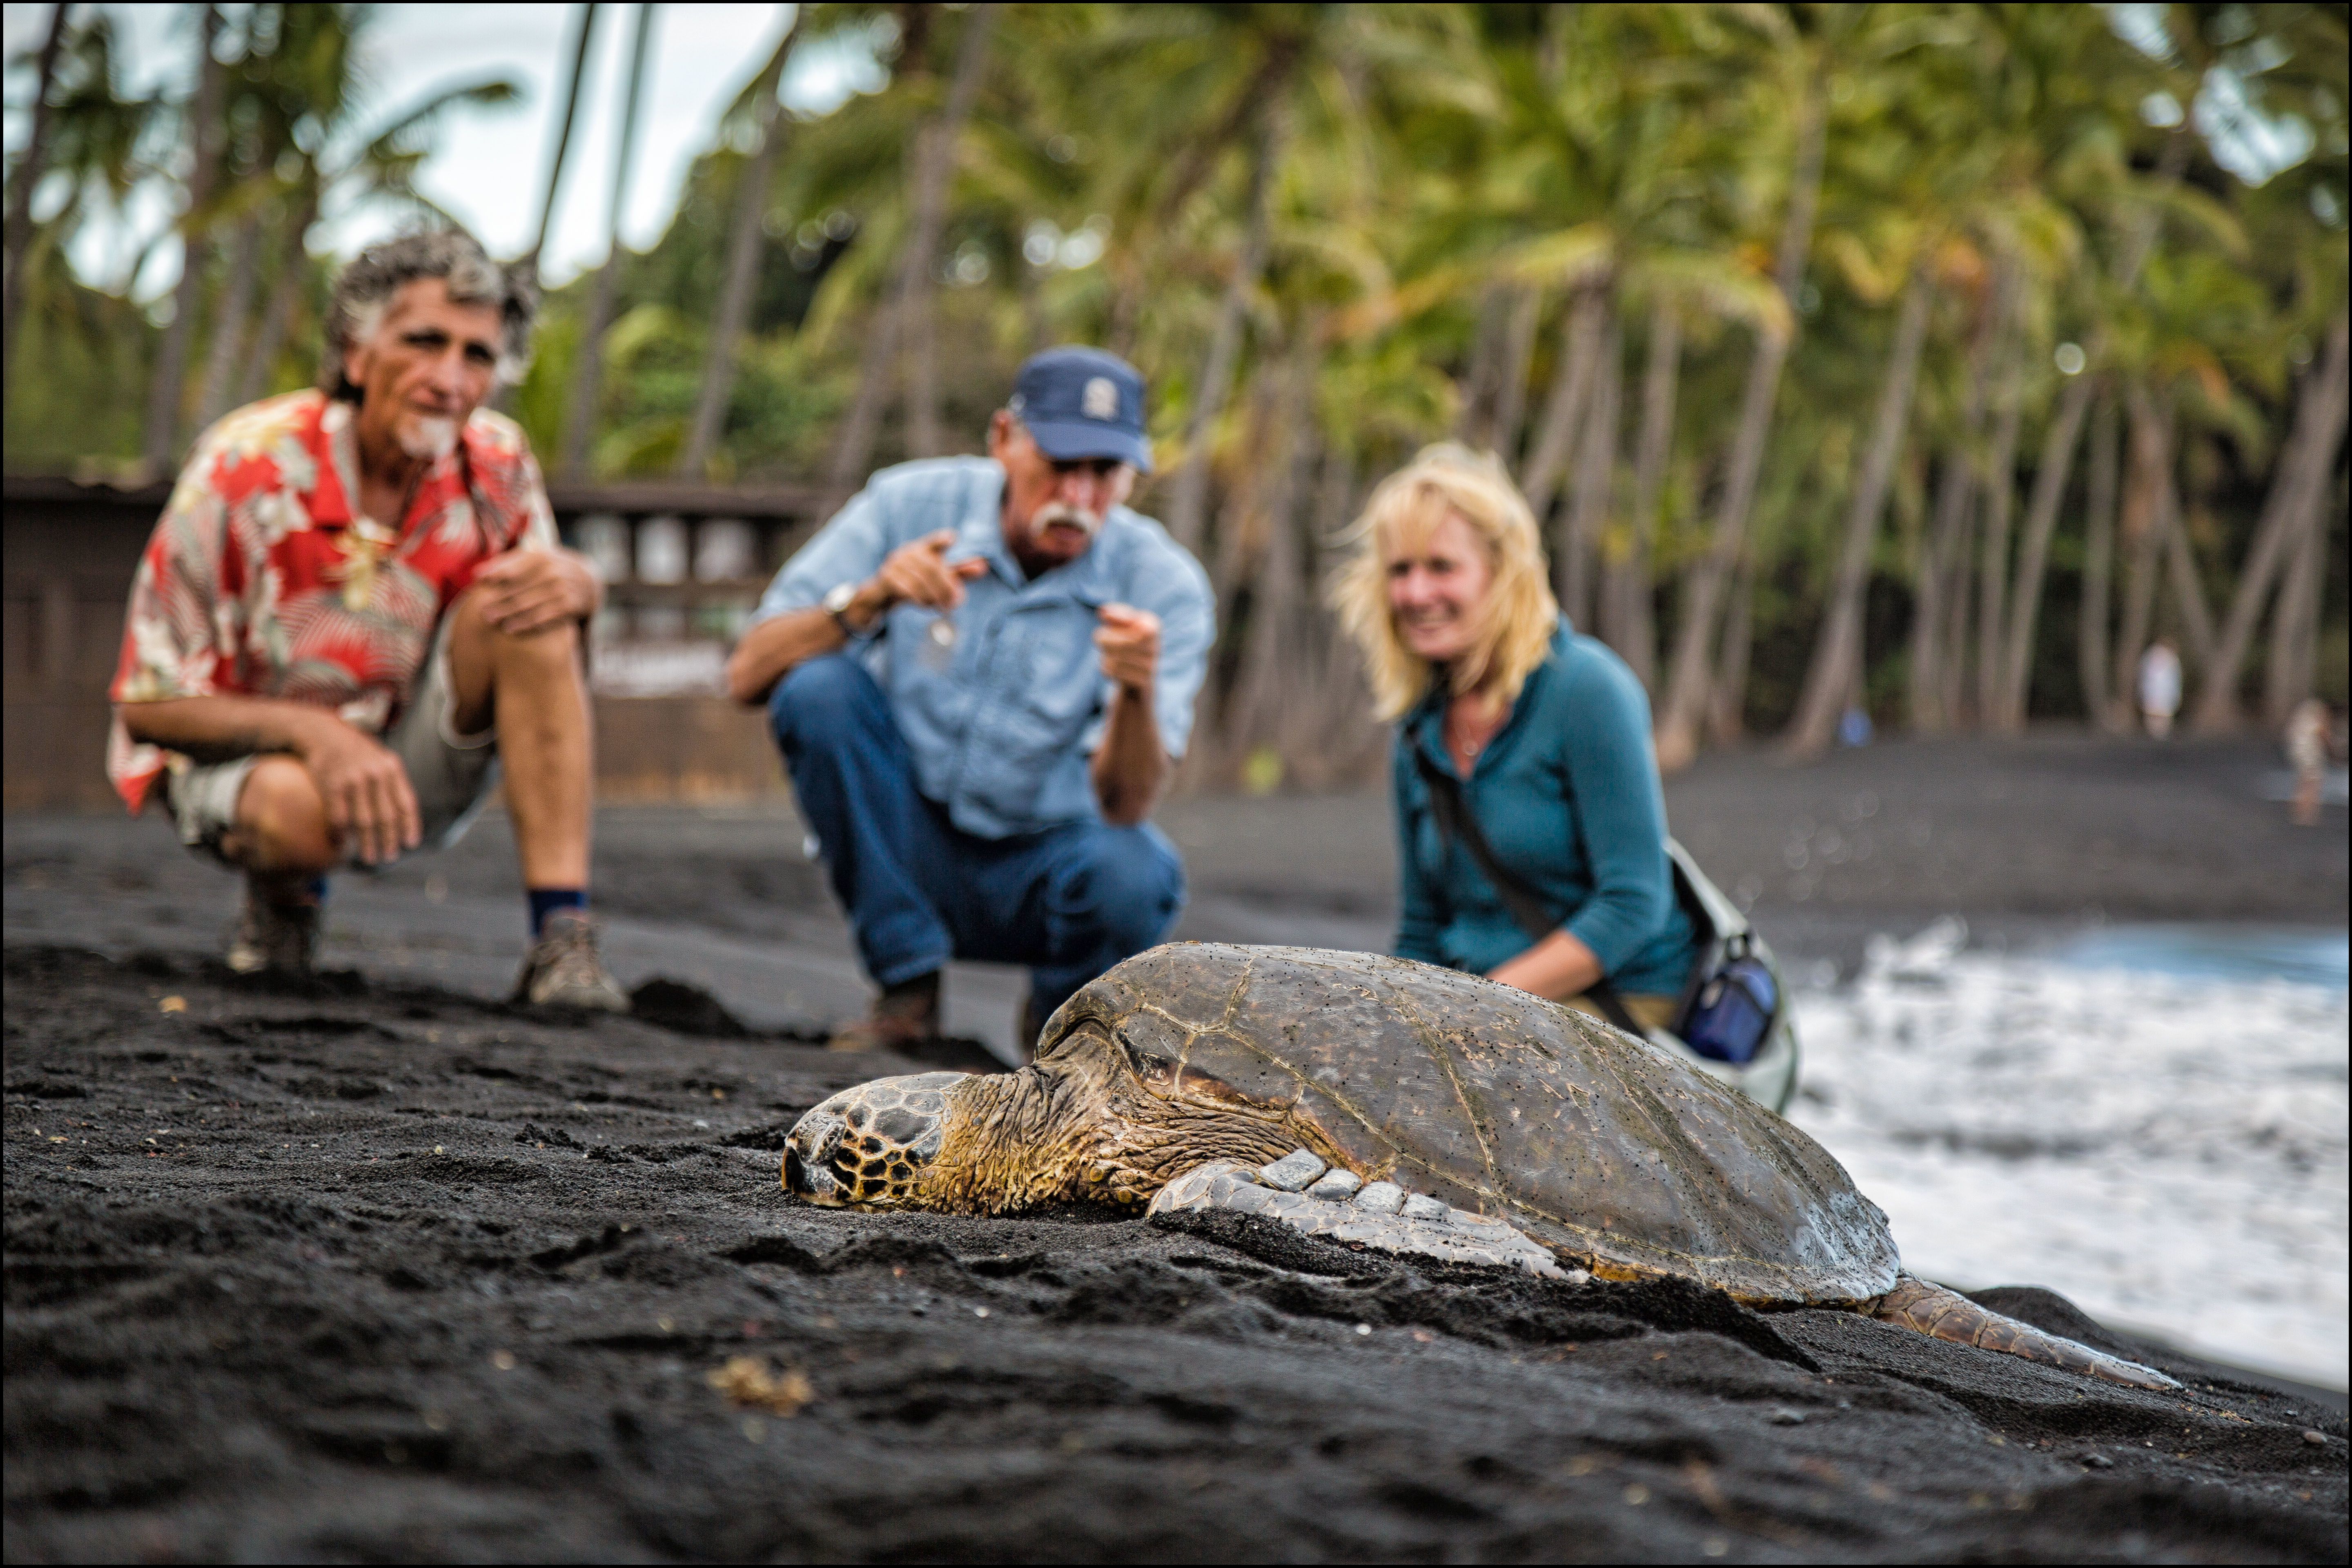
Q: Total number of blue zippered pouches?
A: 1